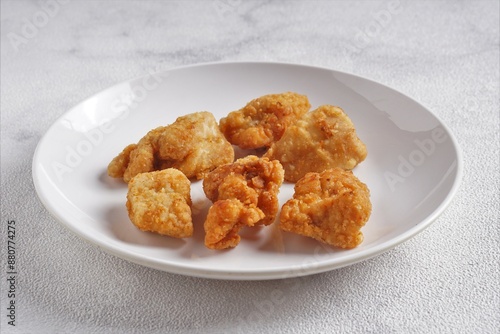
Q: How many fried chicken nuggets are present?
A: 6